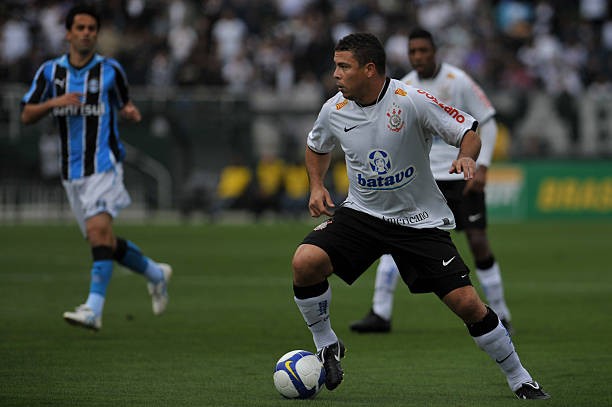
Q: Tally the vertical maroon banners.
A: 0